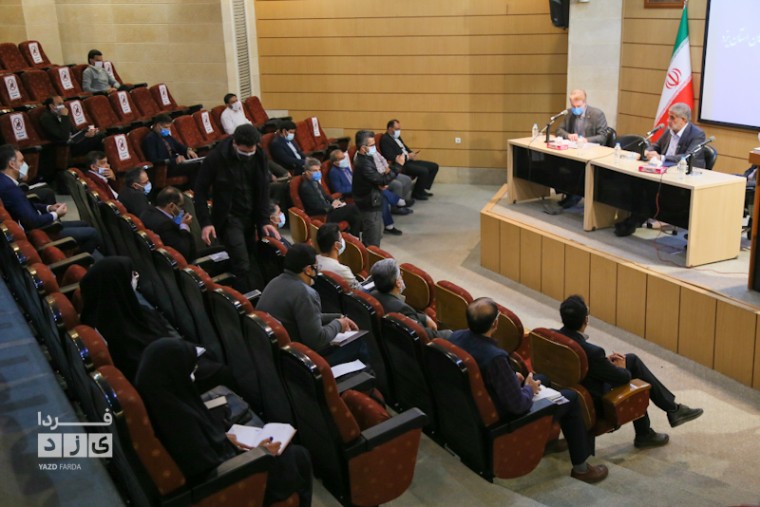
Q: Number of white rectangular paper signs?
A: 11